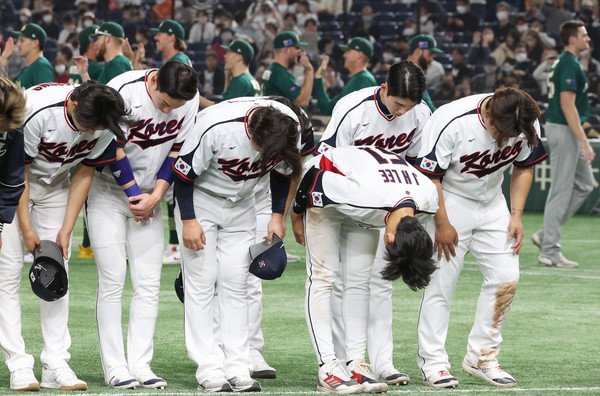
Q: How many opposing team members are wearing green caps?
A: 8